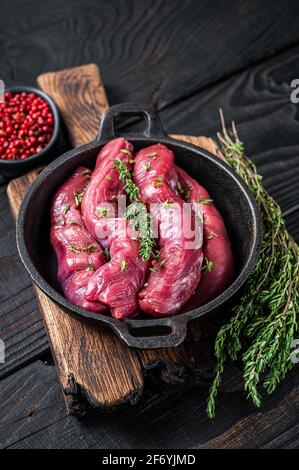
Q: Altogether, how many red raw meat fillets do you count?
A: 4